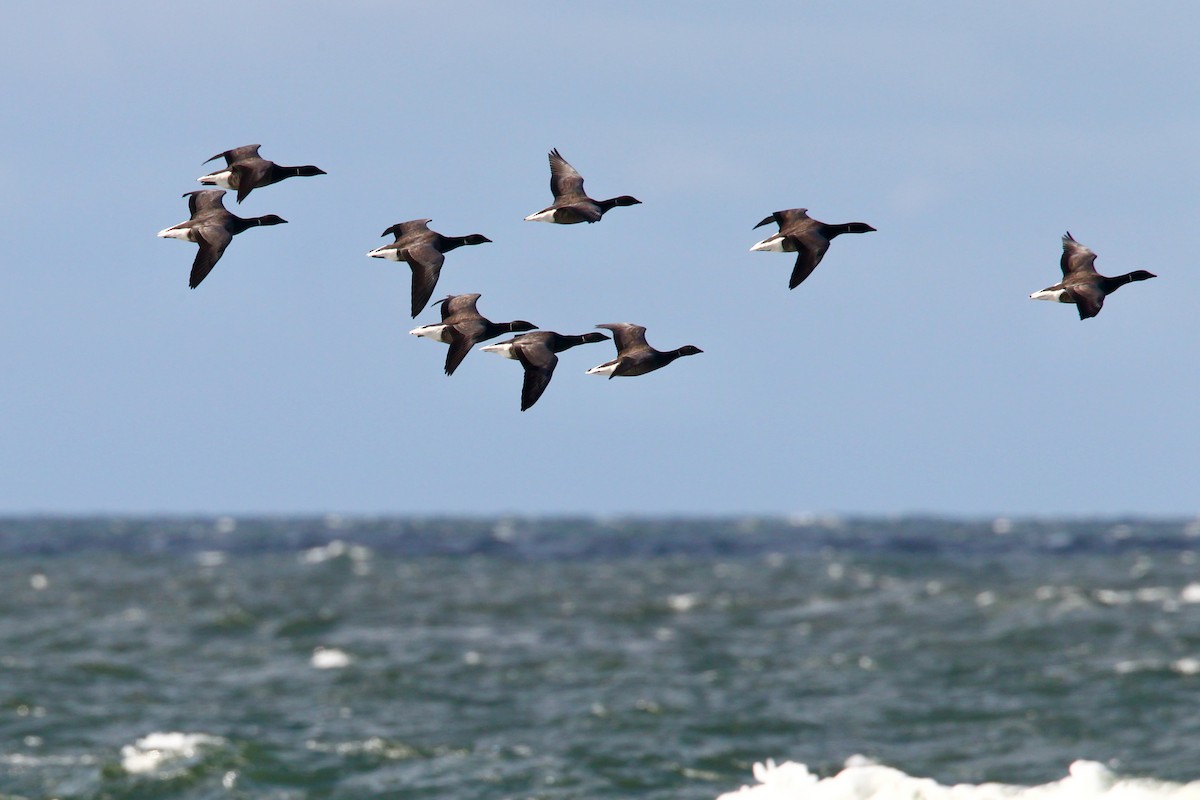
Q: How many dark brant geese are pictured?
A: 9